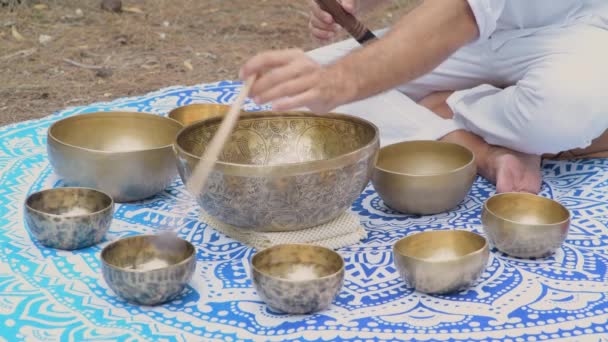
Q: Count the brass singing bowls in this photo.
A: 9